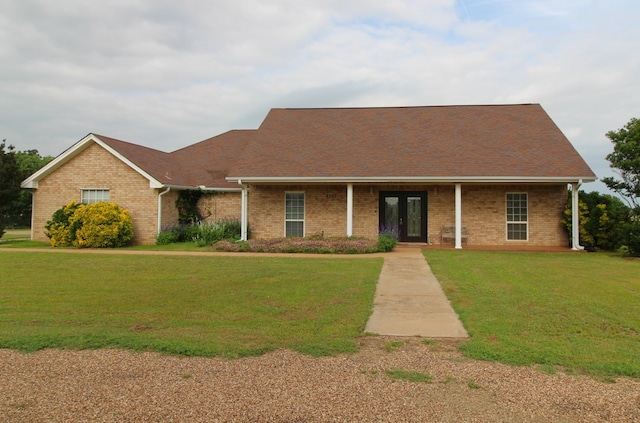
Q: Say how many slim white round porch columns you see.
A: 4